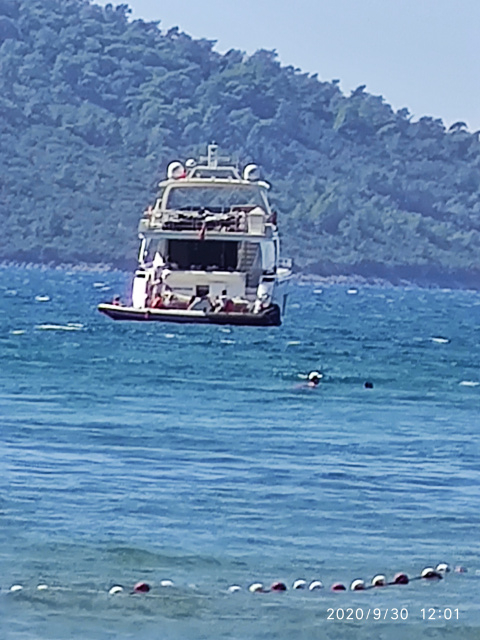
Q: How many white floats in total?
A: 12